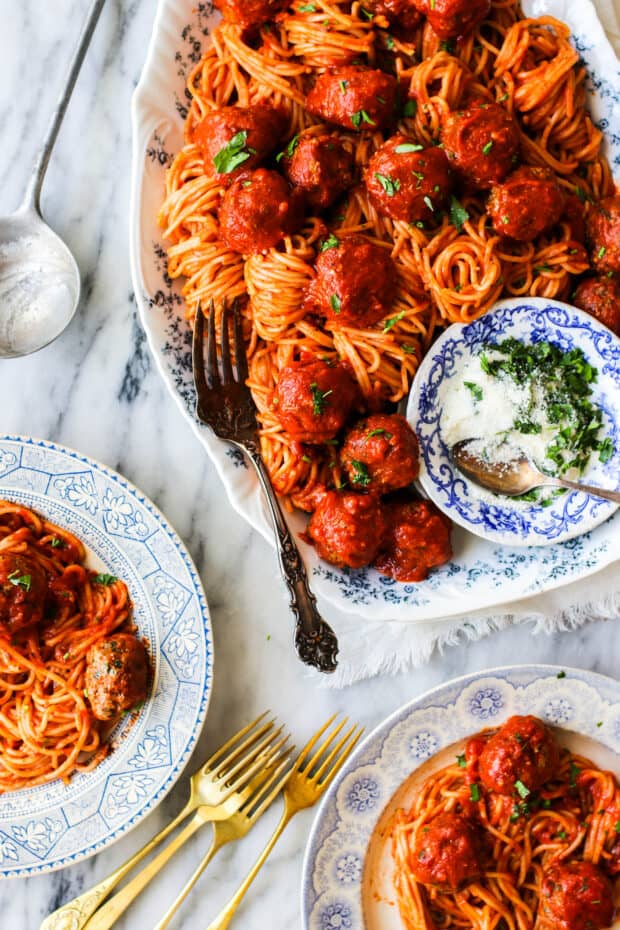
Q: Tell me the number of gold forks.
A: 4